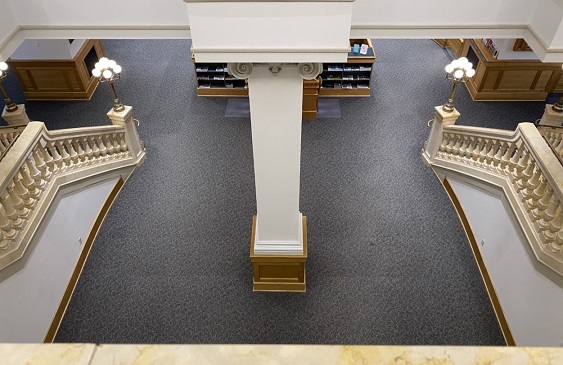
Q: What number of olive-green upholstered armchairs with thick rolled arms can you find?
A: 0